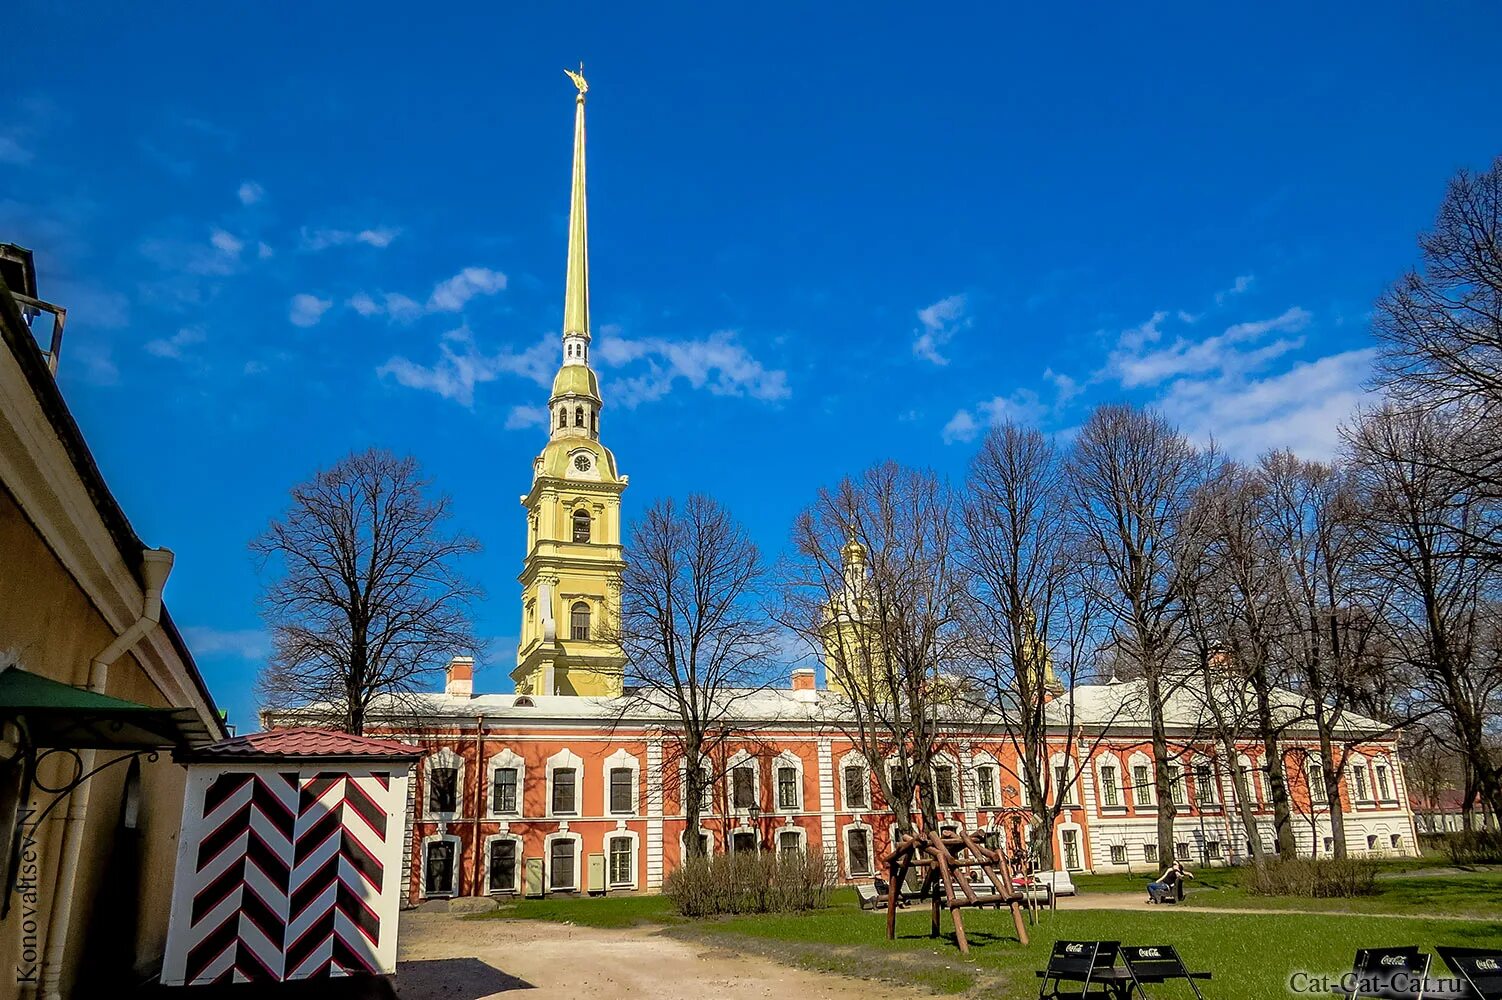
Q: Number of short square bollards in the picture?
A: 0